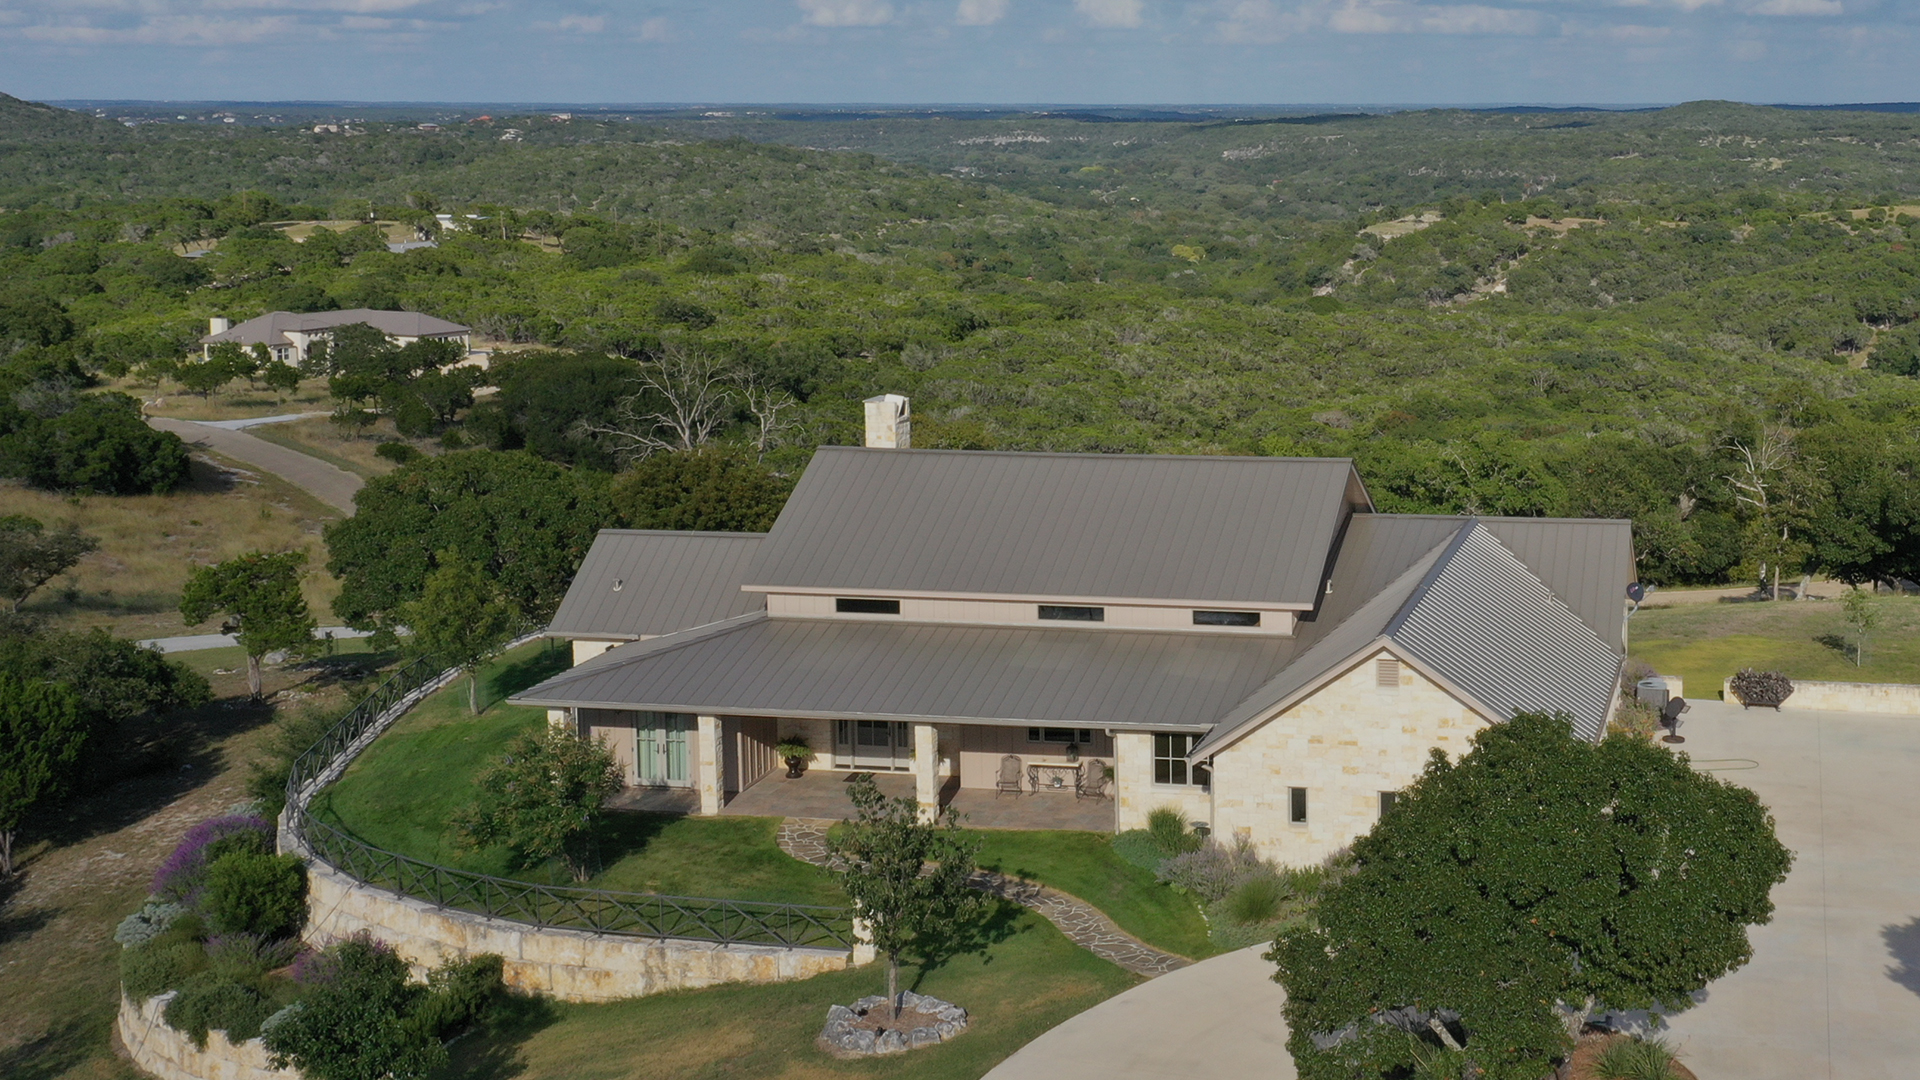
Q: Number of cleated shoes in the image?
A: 0